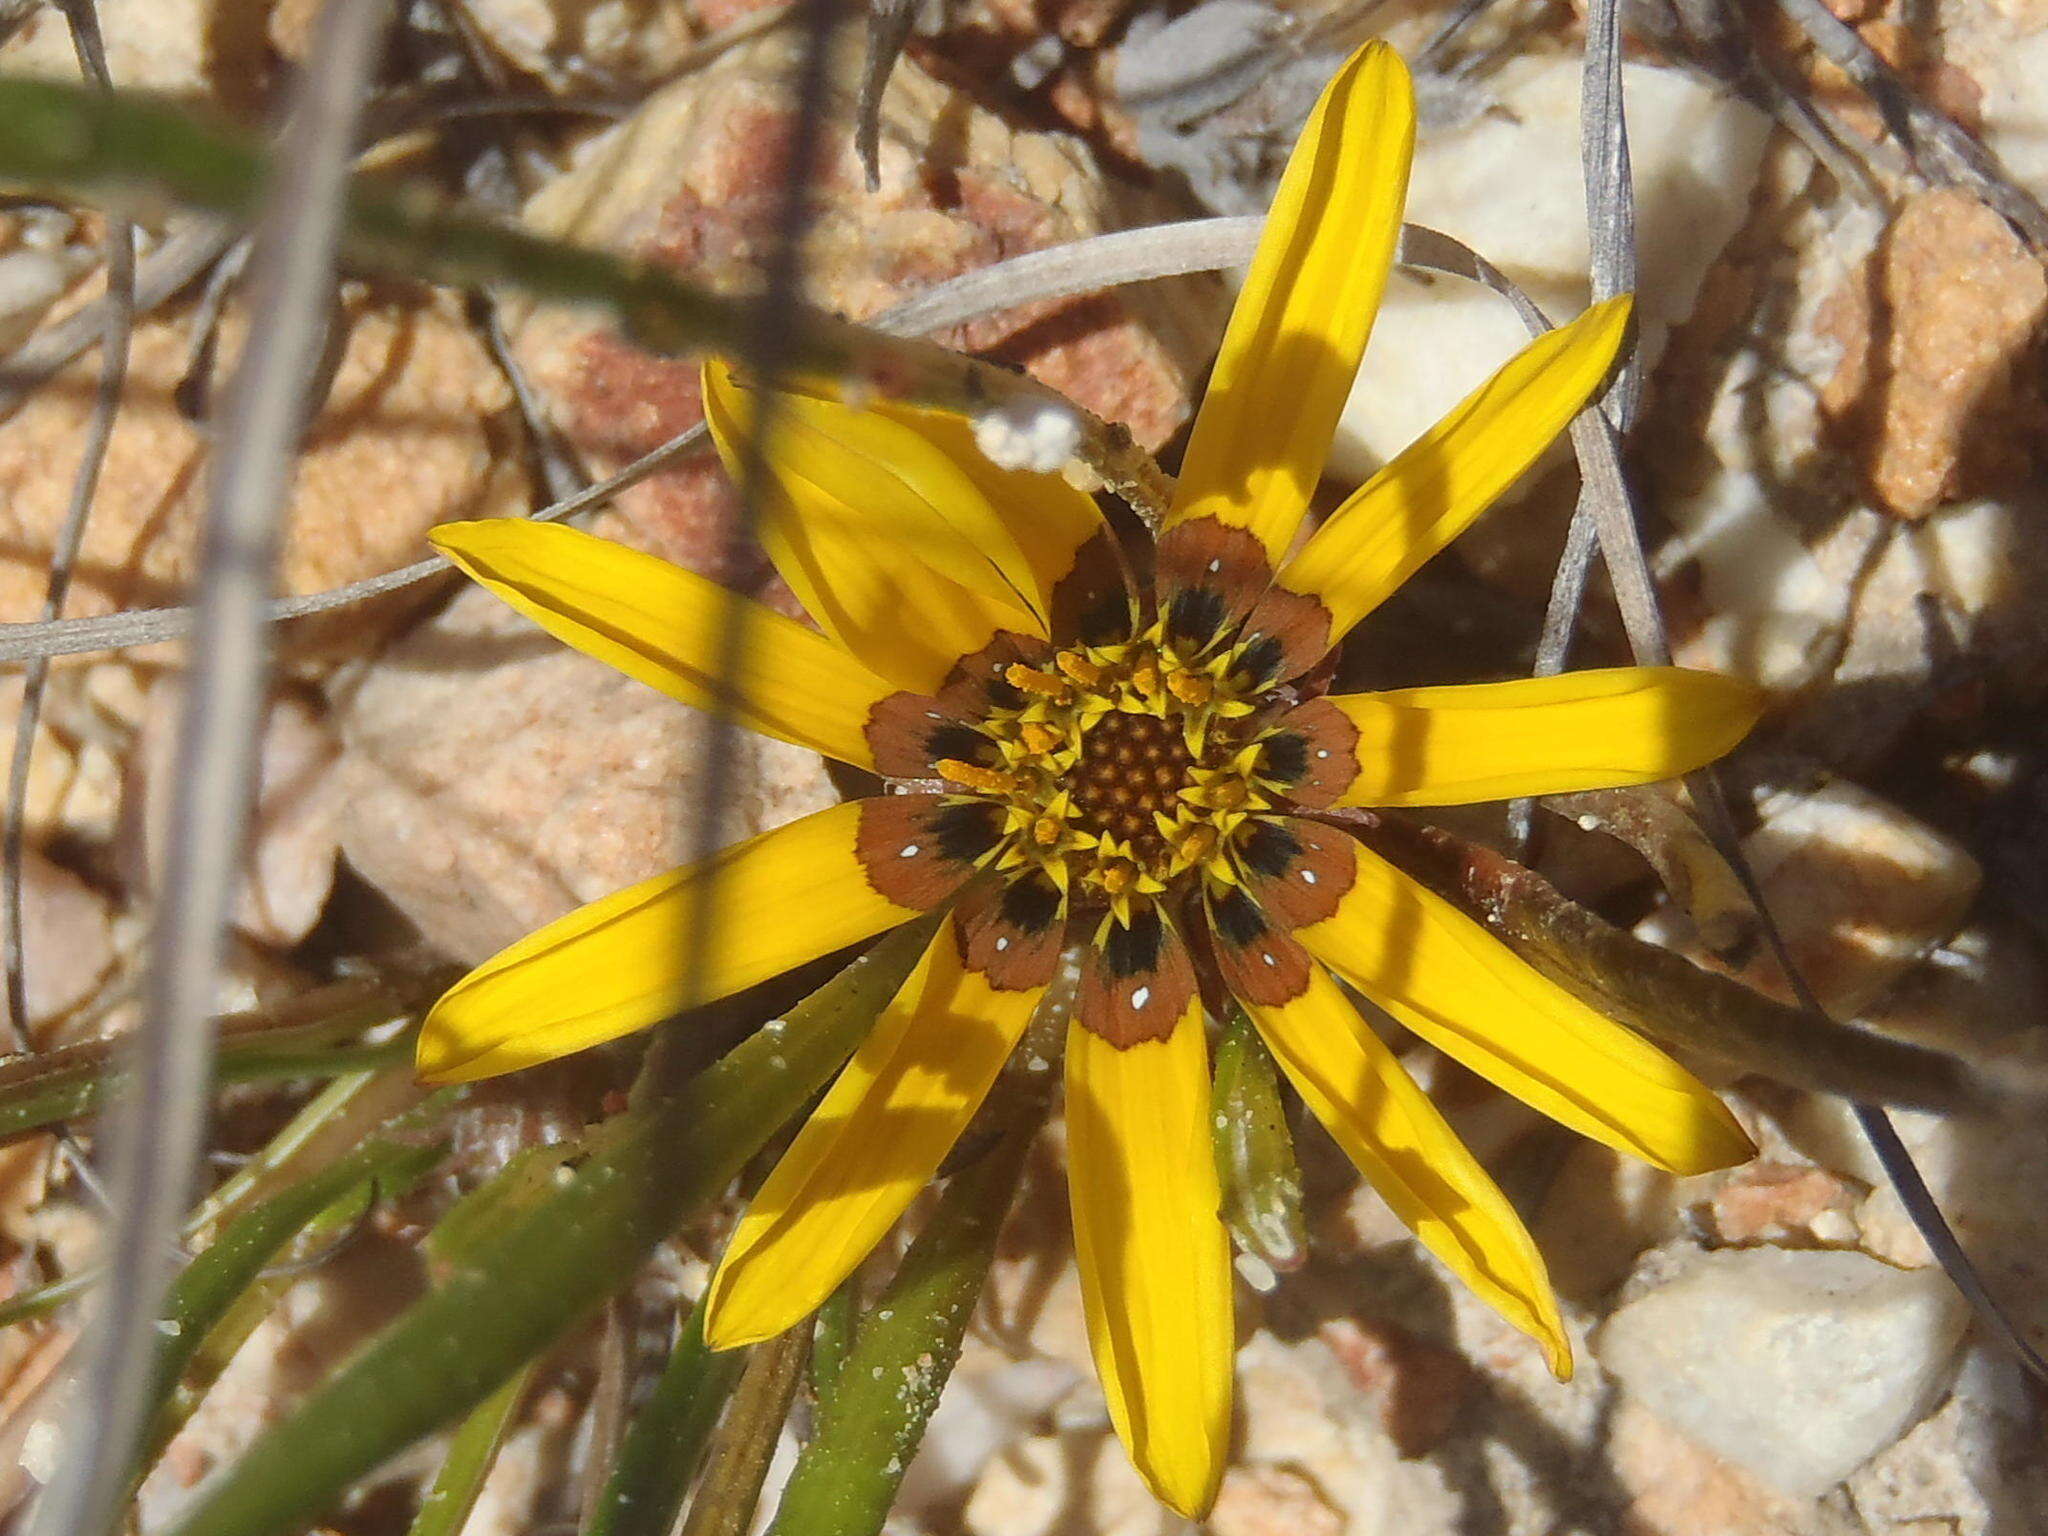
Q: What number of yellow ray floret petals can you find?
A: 11